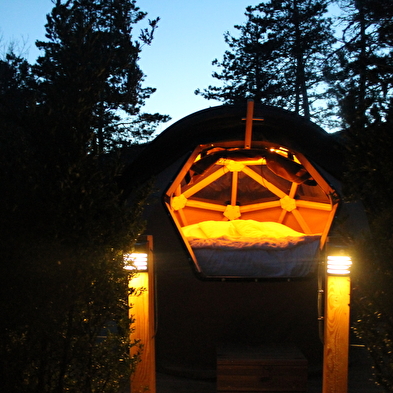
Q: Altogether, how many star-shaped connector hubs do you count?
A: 4